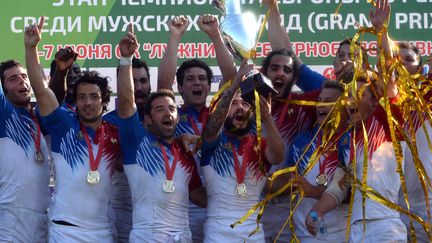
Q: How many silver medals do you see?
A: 5